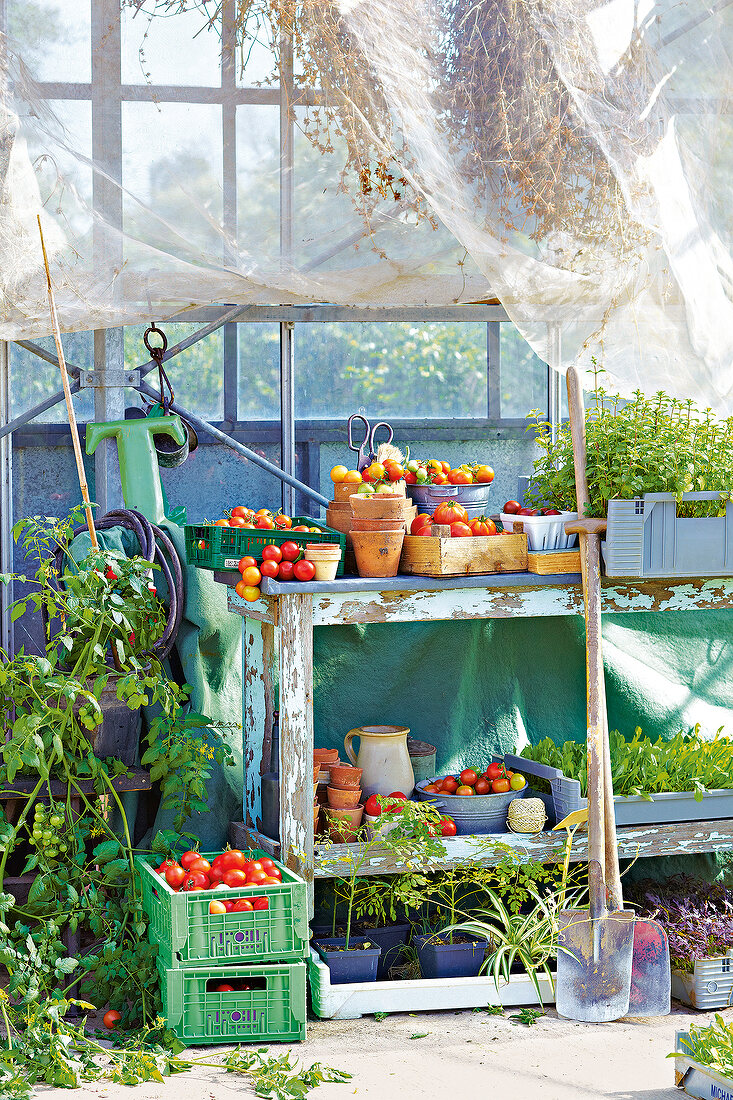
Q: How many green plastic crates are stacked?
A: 2